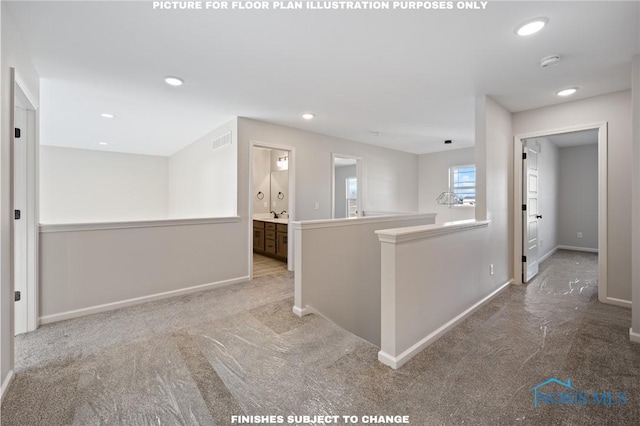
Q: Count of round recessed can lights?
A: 6